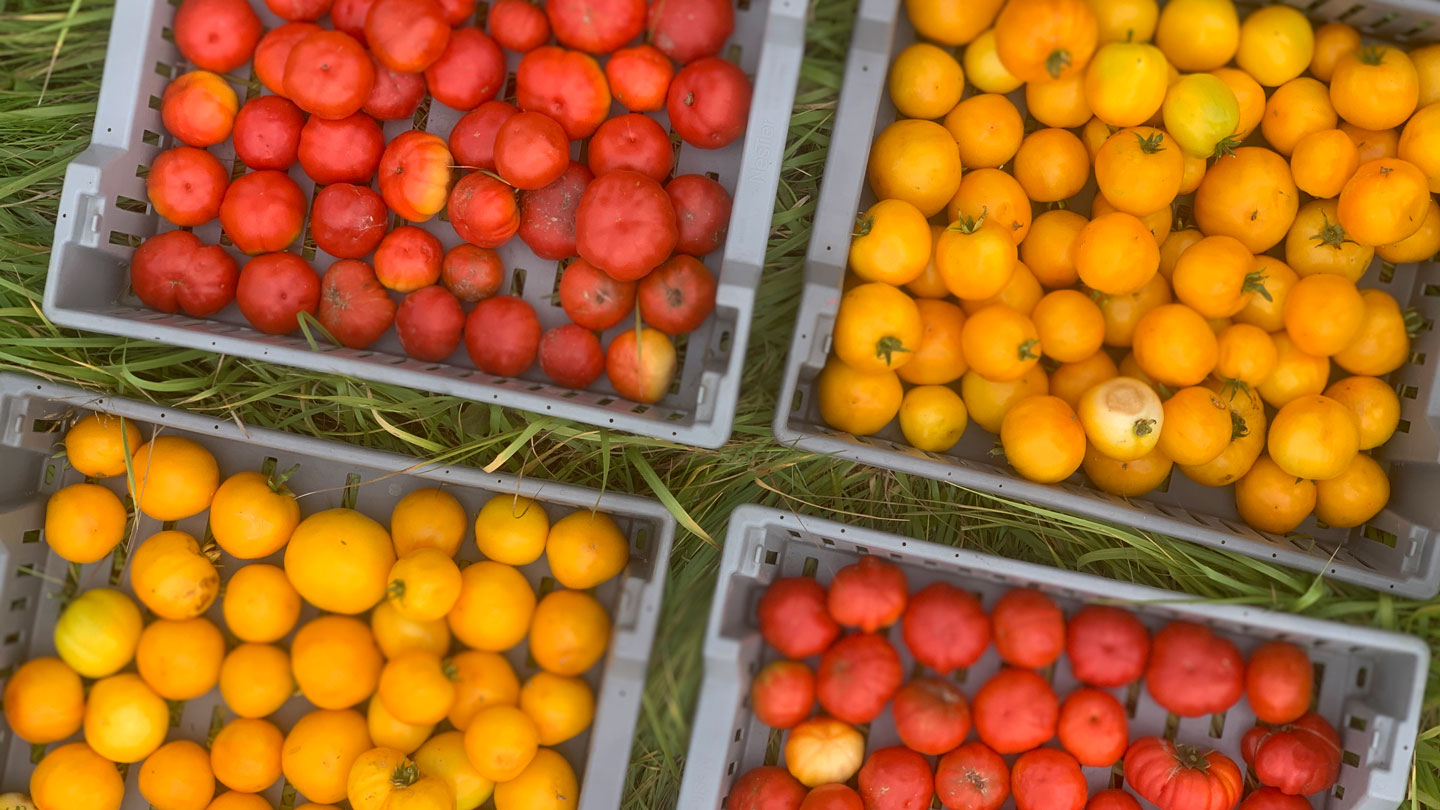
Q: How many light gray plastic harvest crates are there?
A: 4